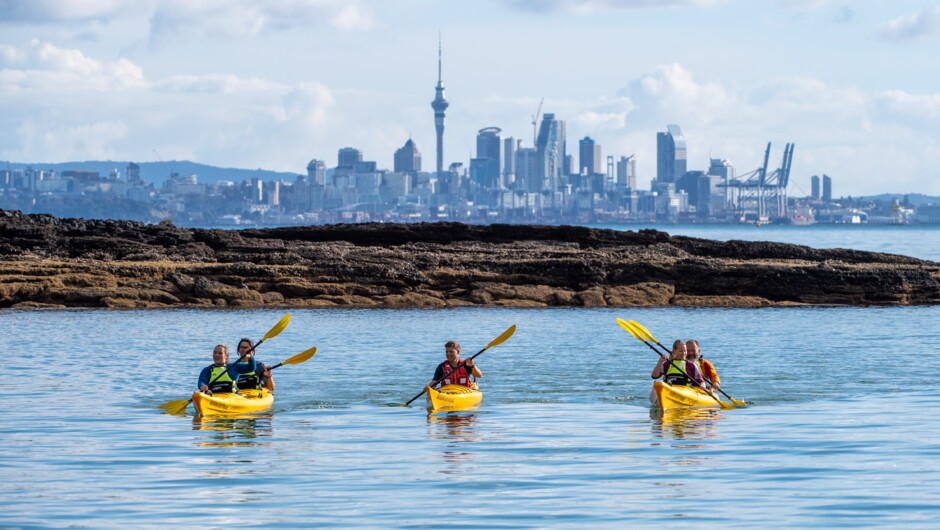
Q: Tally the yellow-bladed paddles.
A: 5